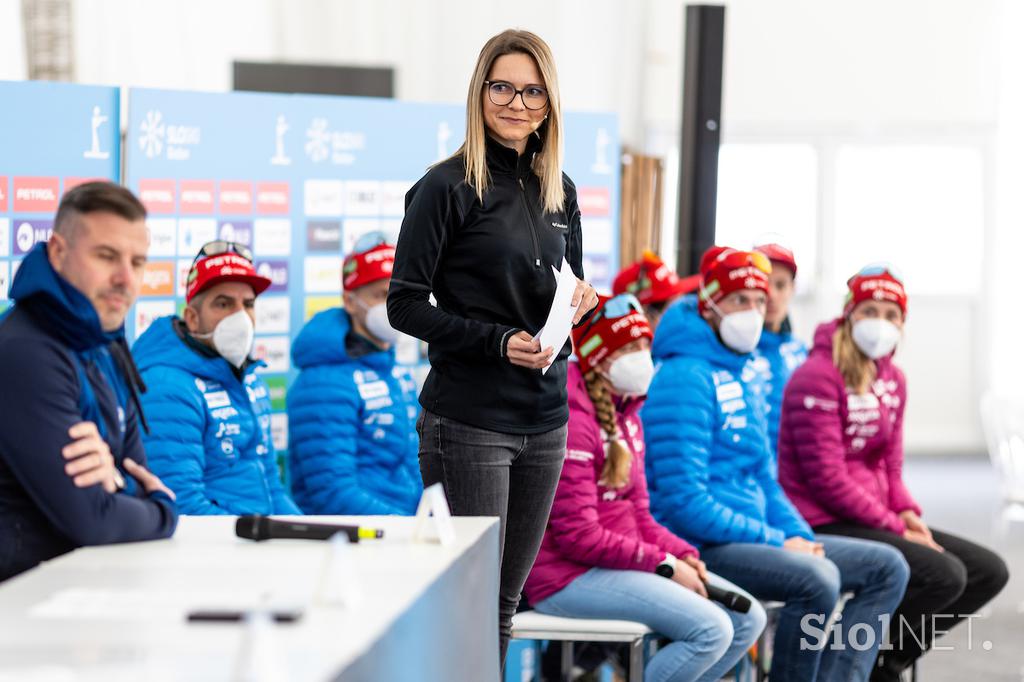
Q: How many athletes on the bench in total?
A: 7